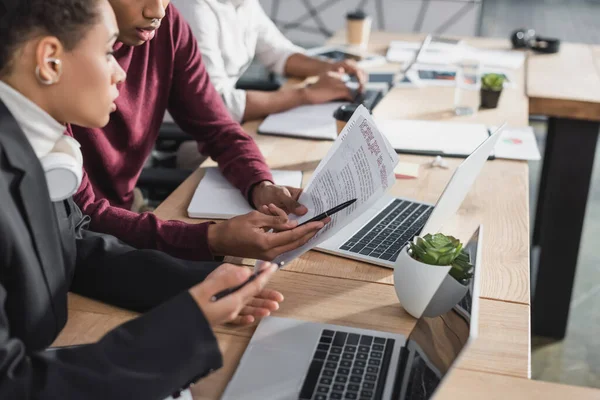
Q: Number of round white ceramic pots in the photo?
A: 1